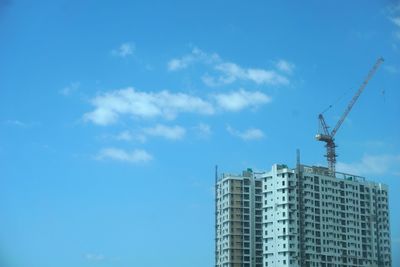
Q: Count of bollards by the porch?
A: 0